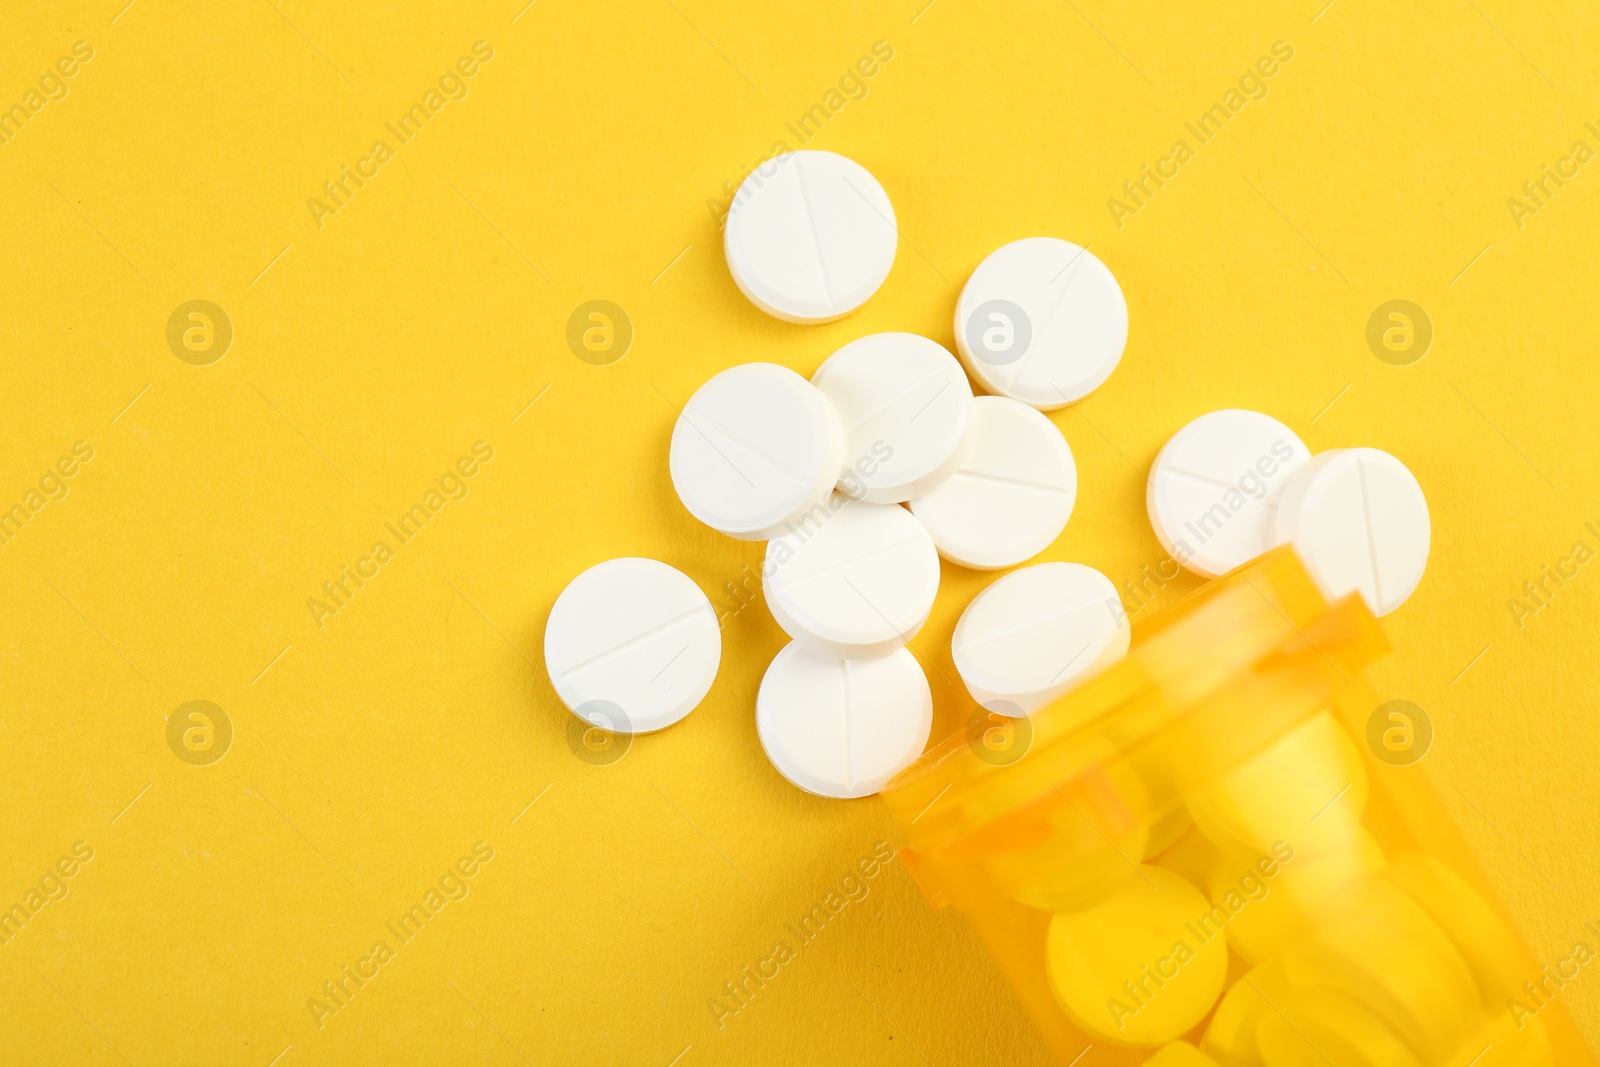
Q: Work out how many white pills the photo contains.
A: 11